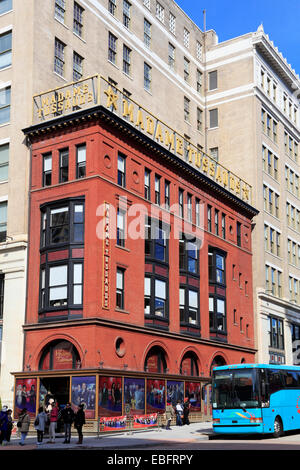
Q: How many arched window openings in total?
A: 4